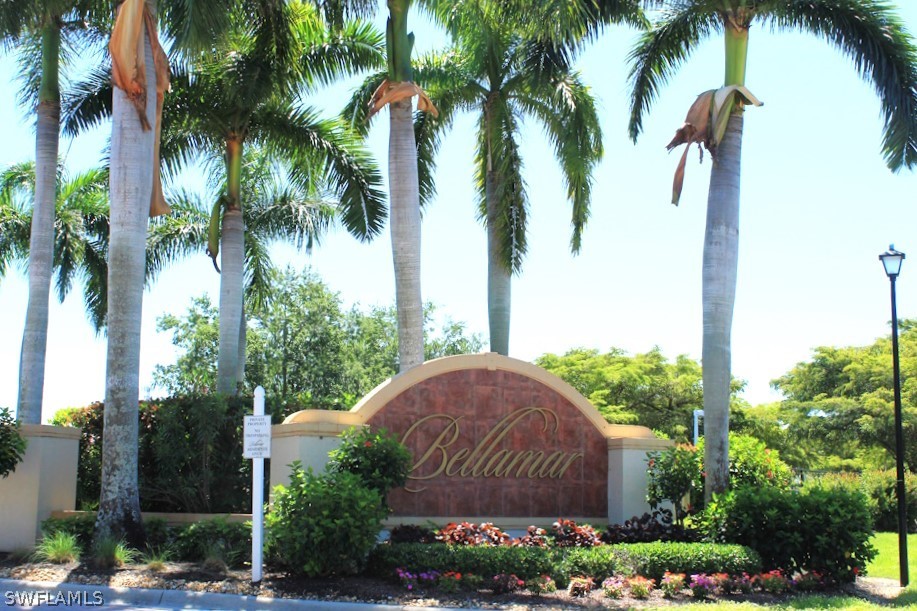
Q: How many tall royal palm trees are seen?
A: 6